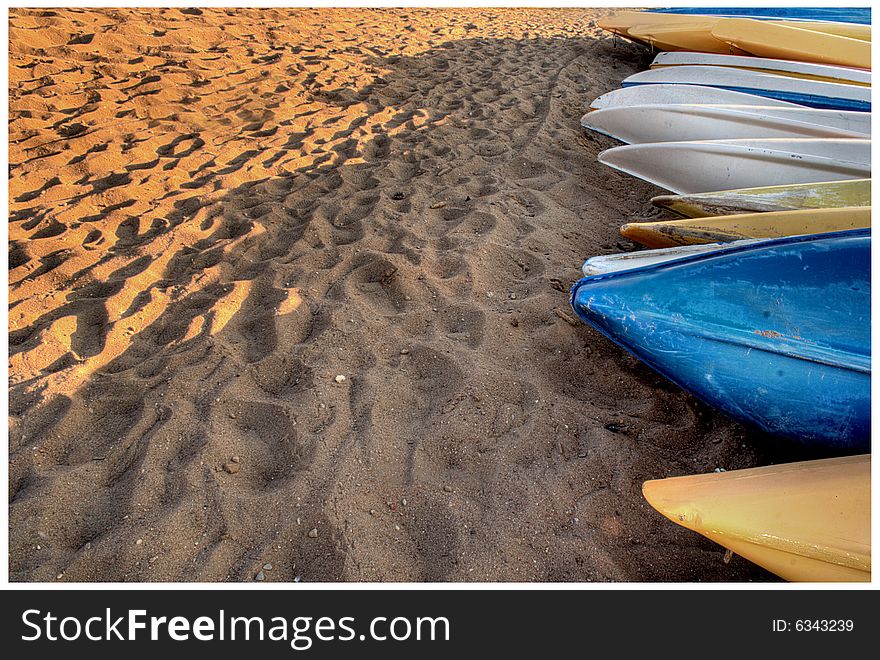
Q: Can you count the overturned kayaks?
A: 13